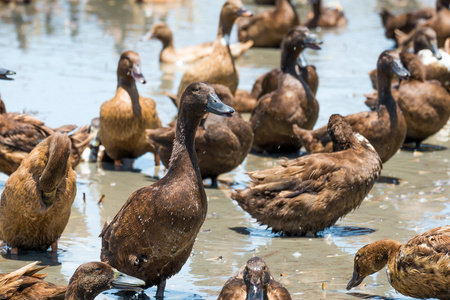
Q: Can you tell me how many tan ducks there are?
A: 5